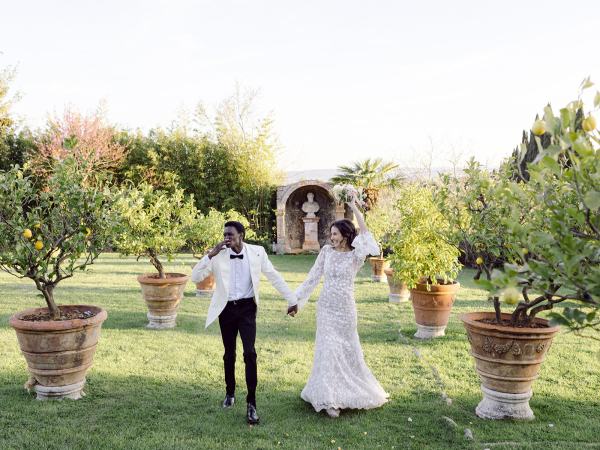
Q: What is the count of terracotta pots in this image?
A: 7